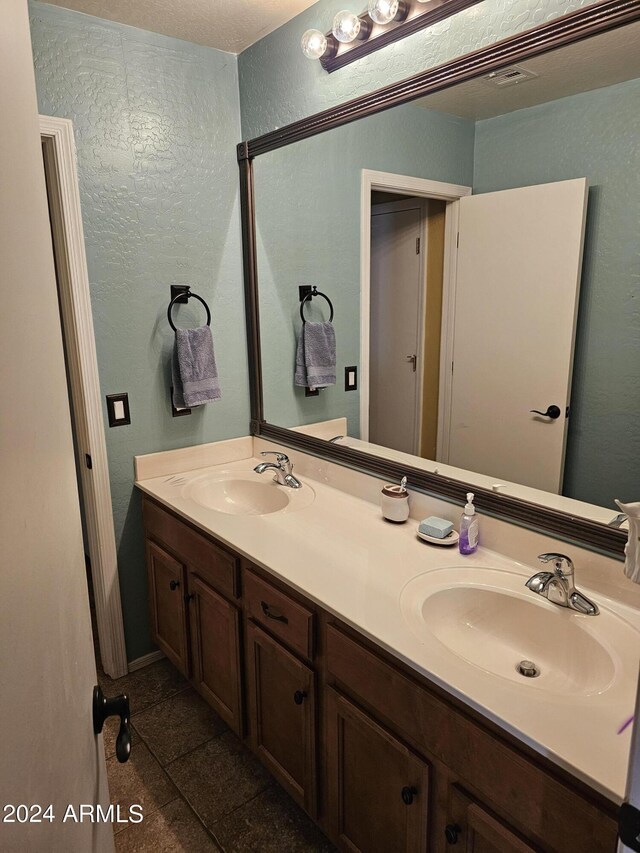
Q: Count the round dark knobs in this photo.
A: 5